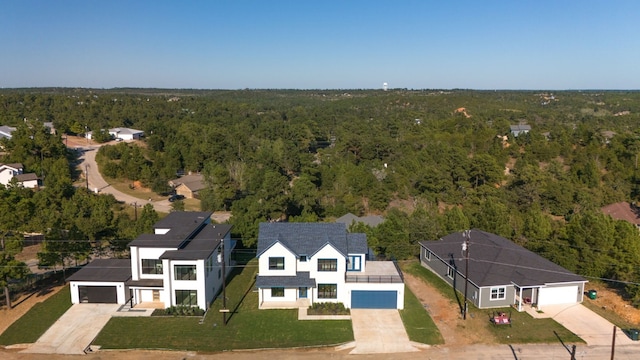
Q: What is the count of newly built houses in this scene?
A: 3